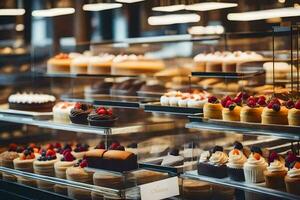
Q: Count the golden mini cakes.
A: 5